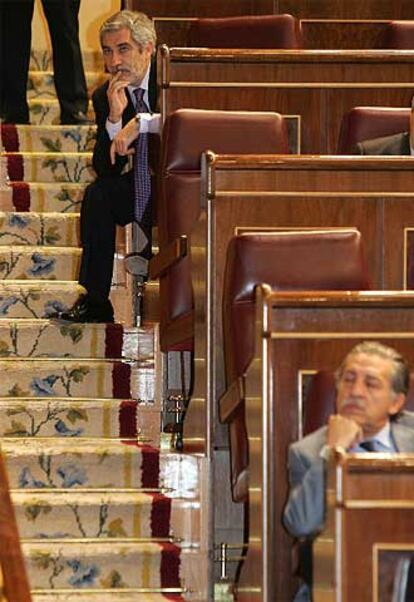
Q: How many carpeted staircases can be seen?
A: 1